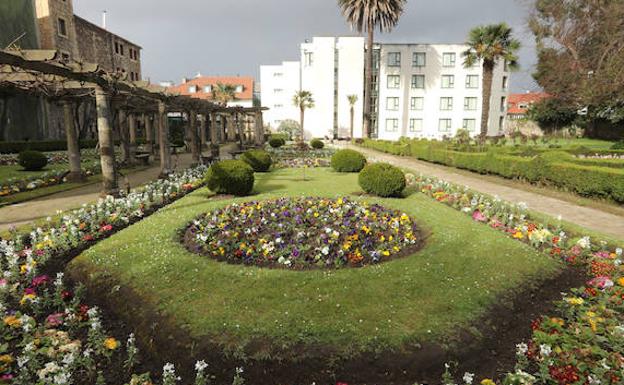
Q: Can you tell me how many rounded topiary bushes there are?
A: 7